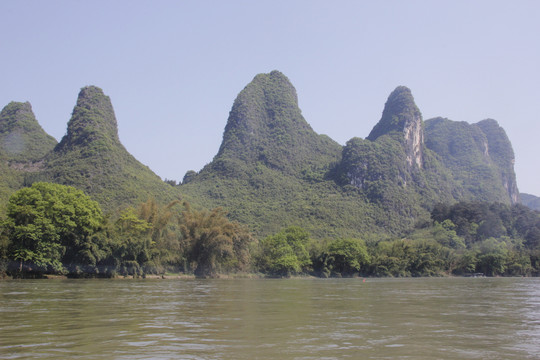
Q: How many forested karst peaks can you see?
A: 5